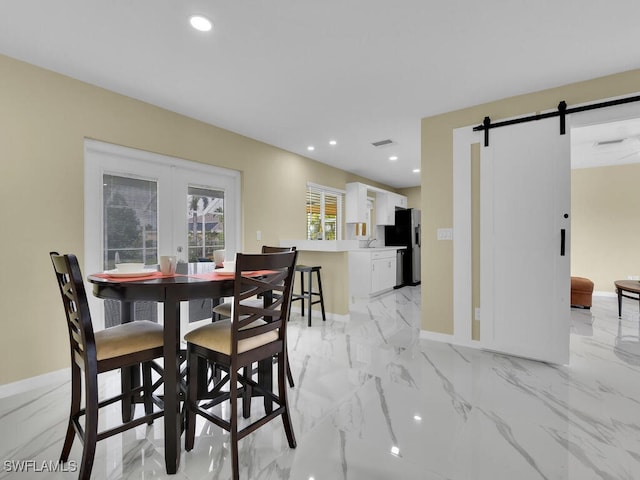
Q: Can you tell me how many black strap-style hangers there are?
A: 2